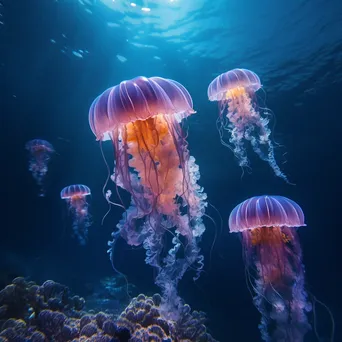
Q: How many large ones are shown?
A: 3